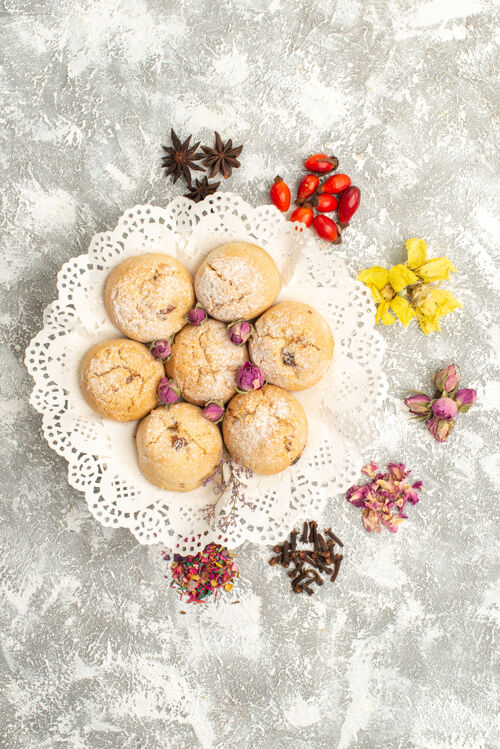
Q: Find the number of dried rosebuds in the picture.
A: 11